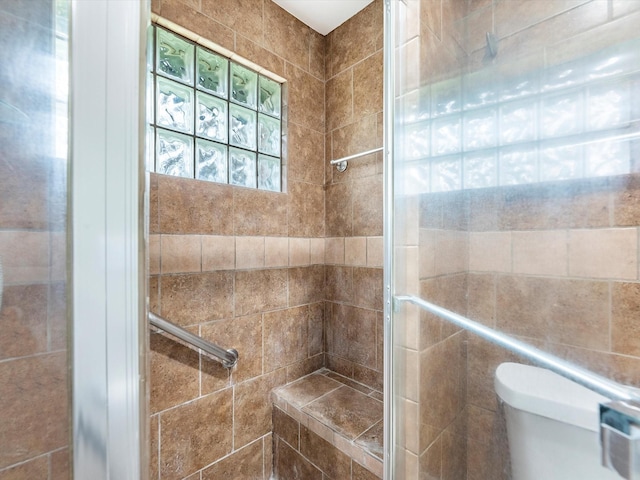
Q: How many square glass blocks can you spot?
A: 12